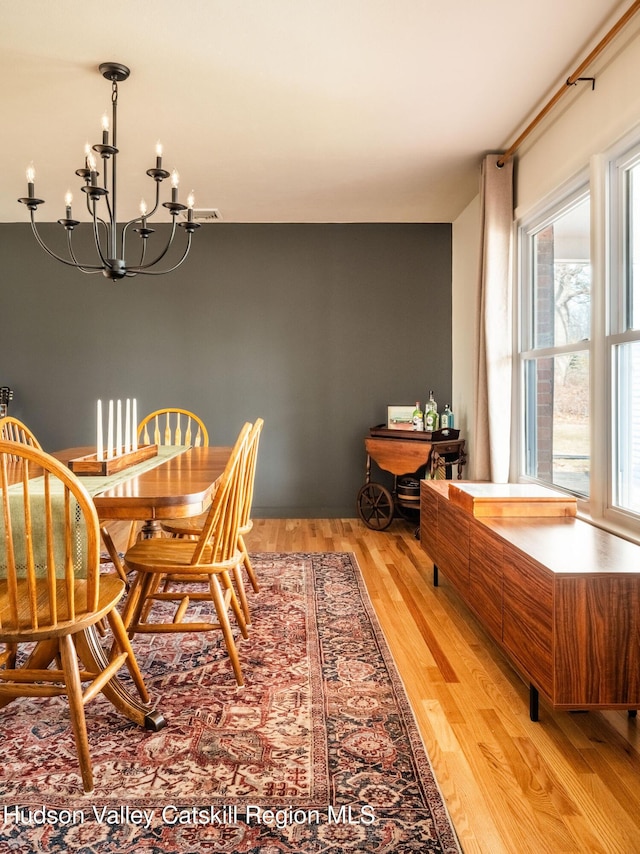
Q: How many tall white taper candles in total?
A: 5